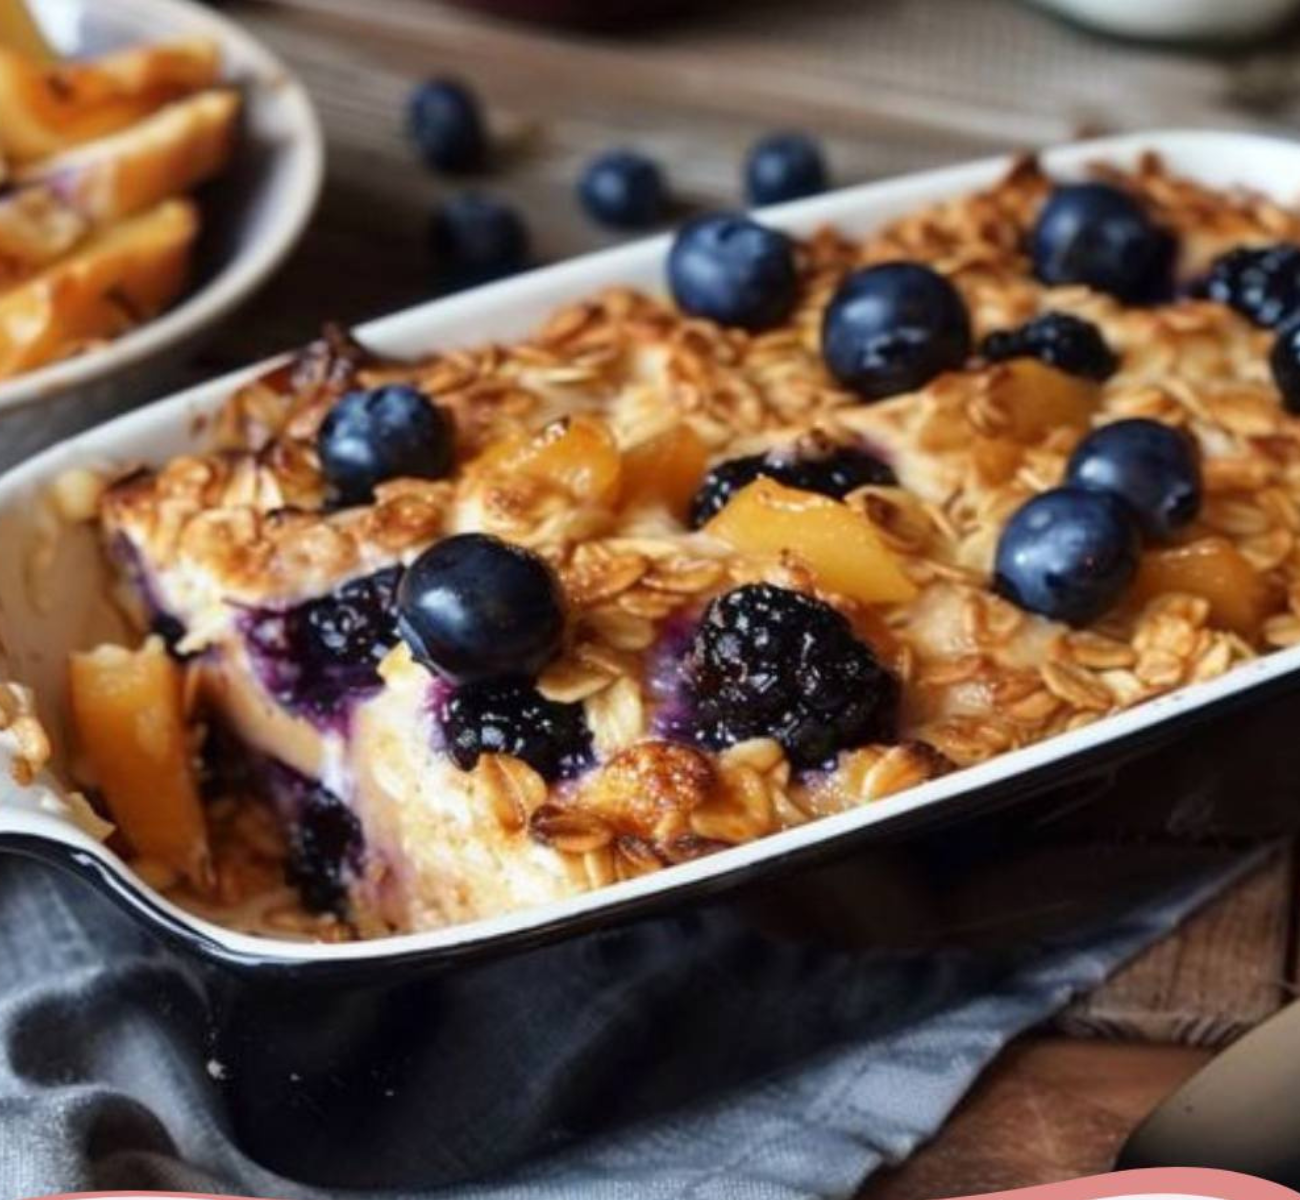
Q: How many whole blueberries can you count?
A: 11